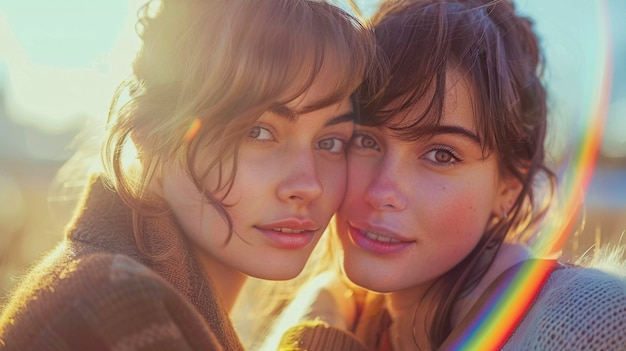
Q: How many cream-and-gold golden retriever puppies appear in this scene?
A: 0